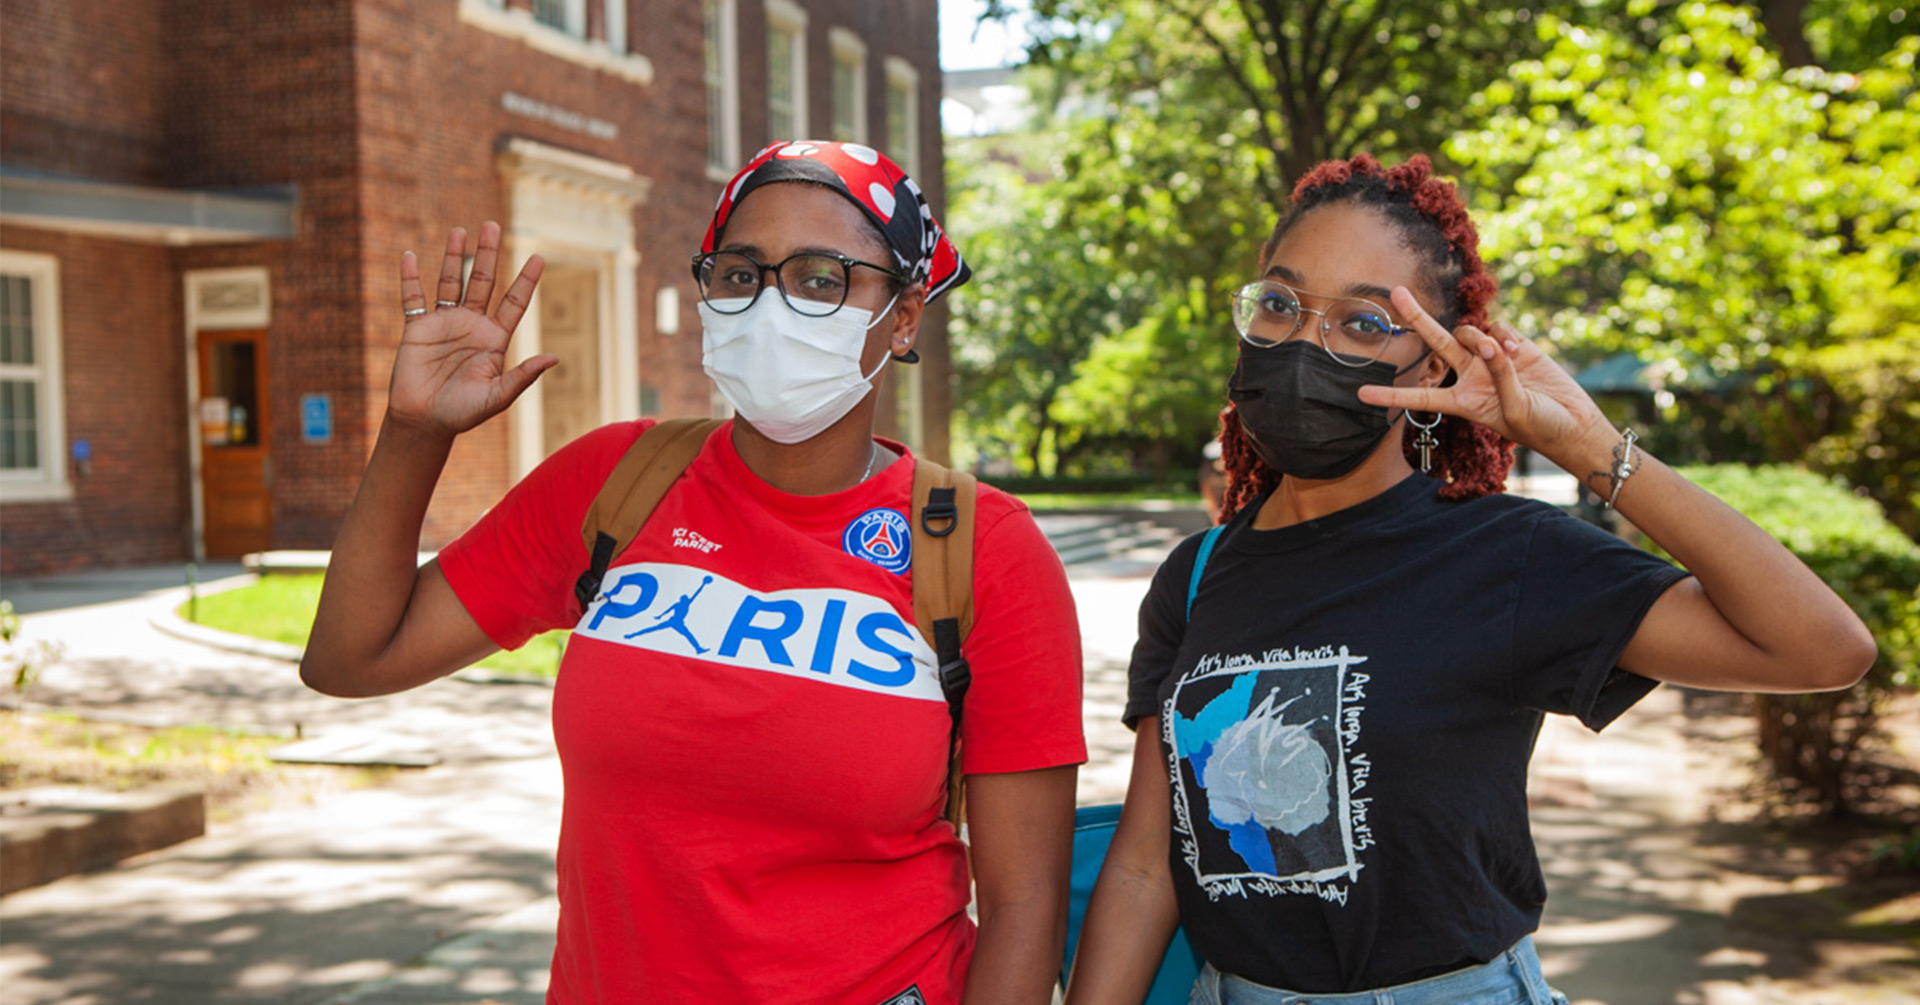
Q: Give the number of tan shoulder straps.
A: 2